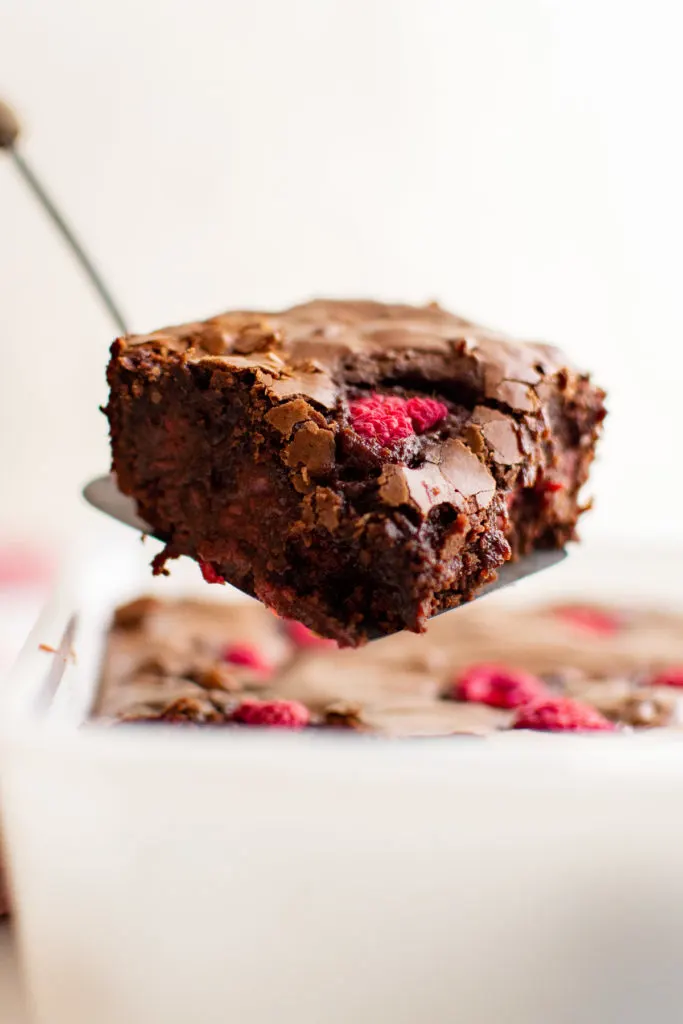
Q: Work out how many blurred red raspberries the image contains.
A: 7